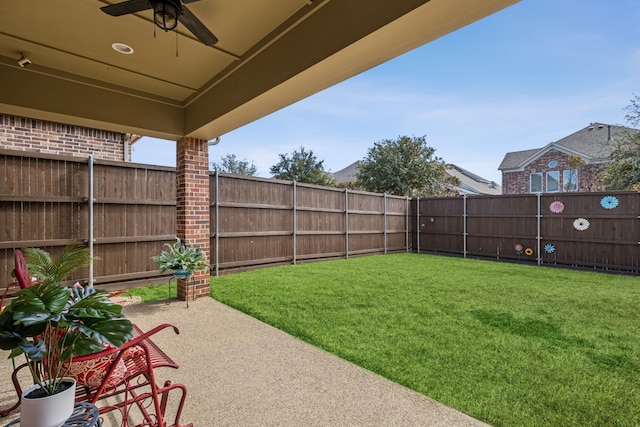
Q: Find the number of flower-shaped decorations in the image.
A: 6